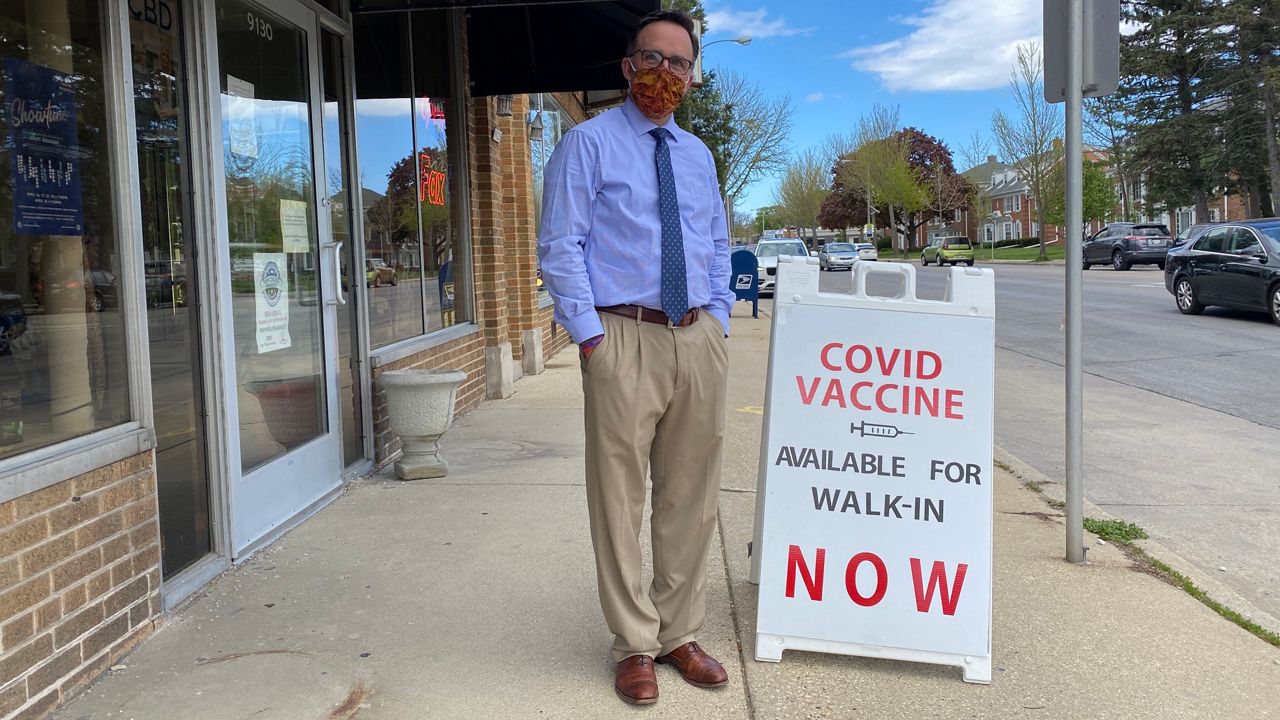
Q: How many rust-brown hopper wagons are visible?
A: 0